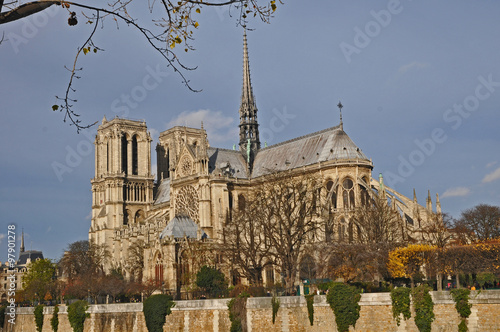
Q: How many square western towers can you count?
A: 2